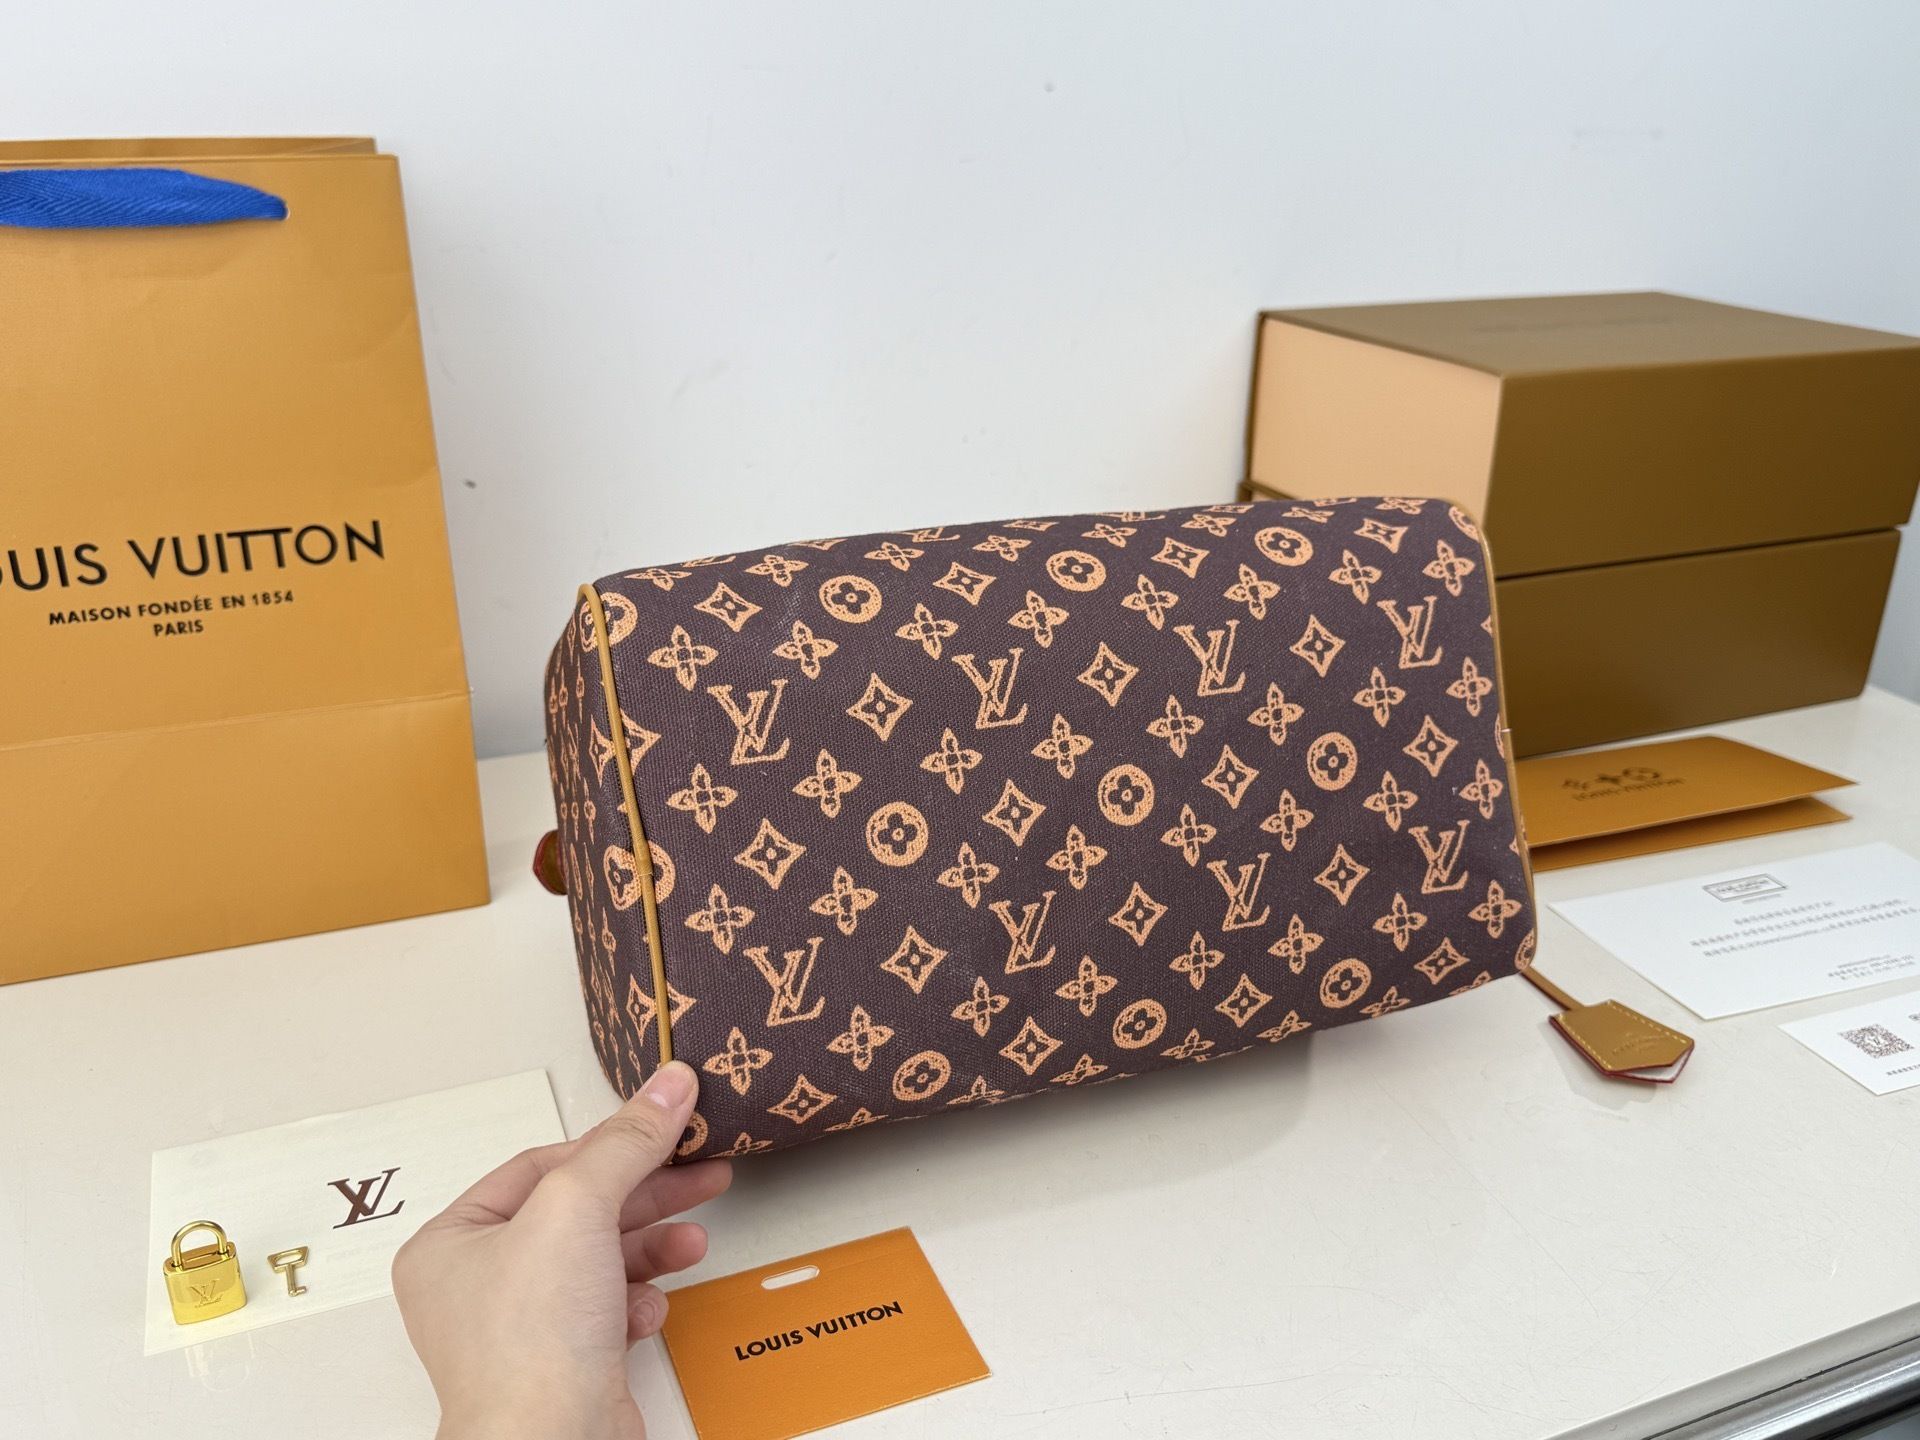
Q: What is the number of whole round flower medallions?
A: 9